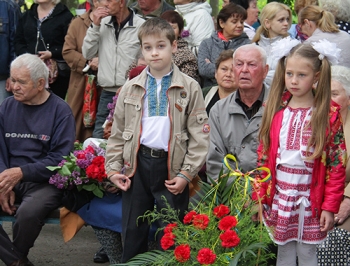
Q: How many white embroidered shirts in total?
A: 2